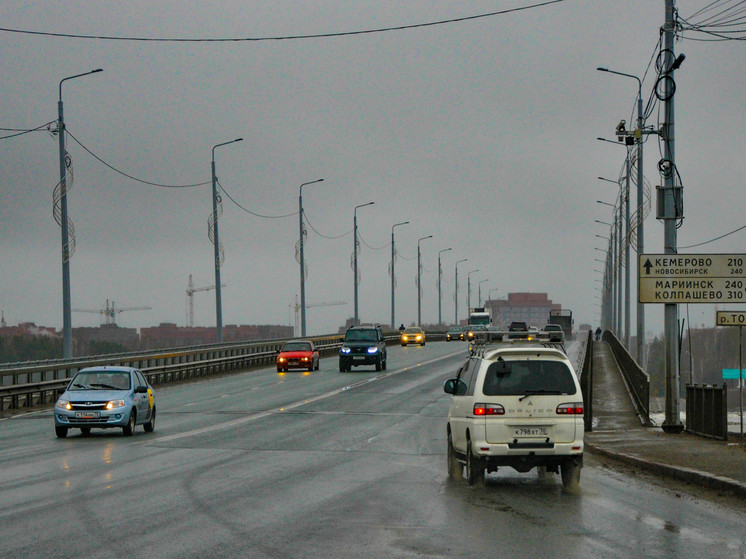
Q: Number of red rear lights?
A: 2